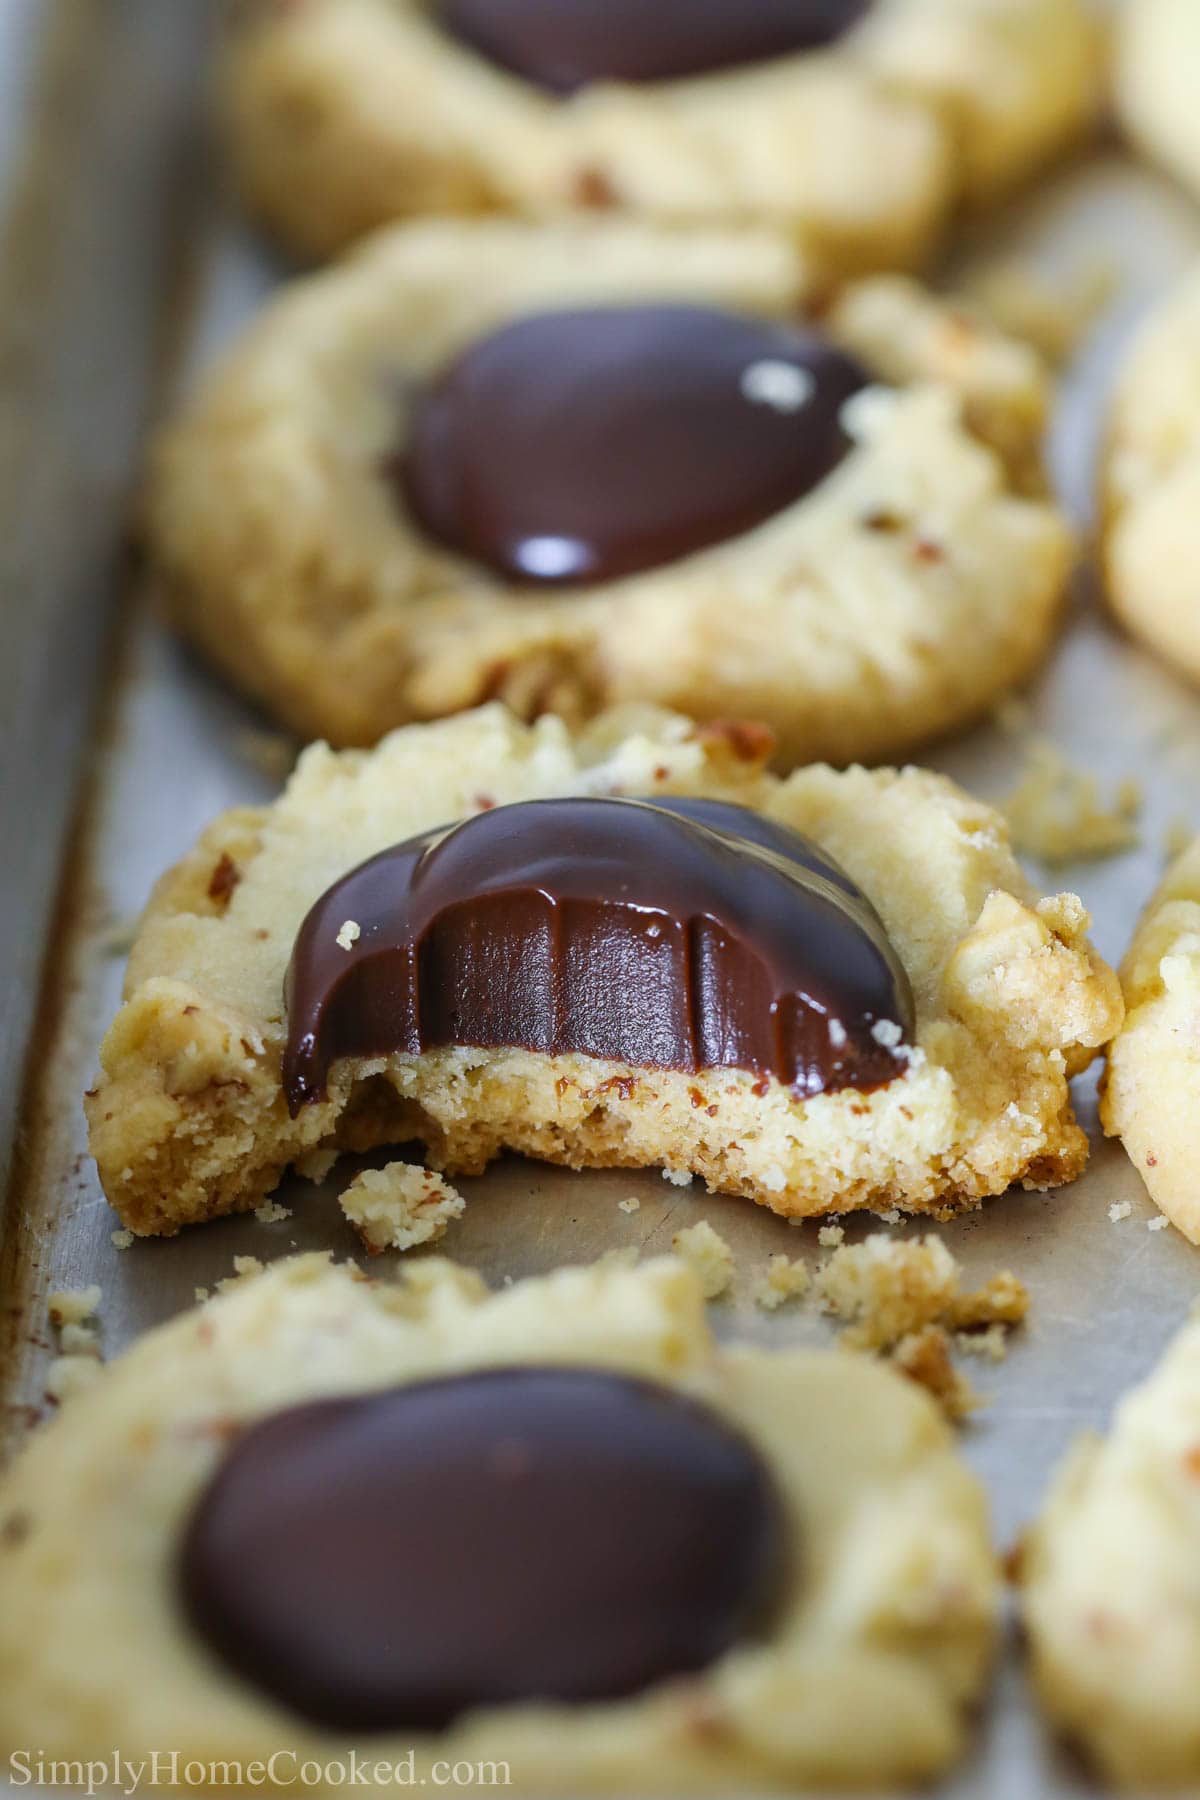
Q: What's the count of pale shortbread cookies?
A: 8